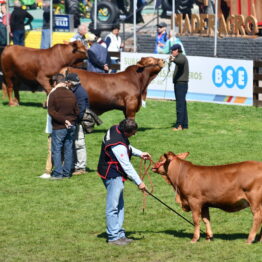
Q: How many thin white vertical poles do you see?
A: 6